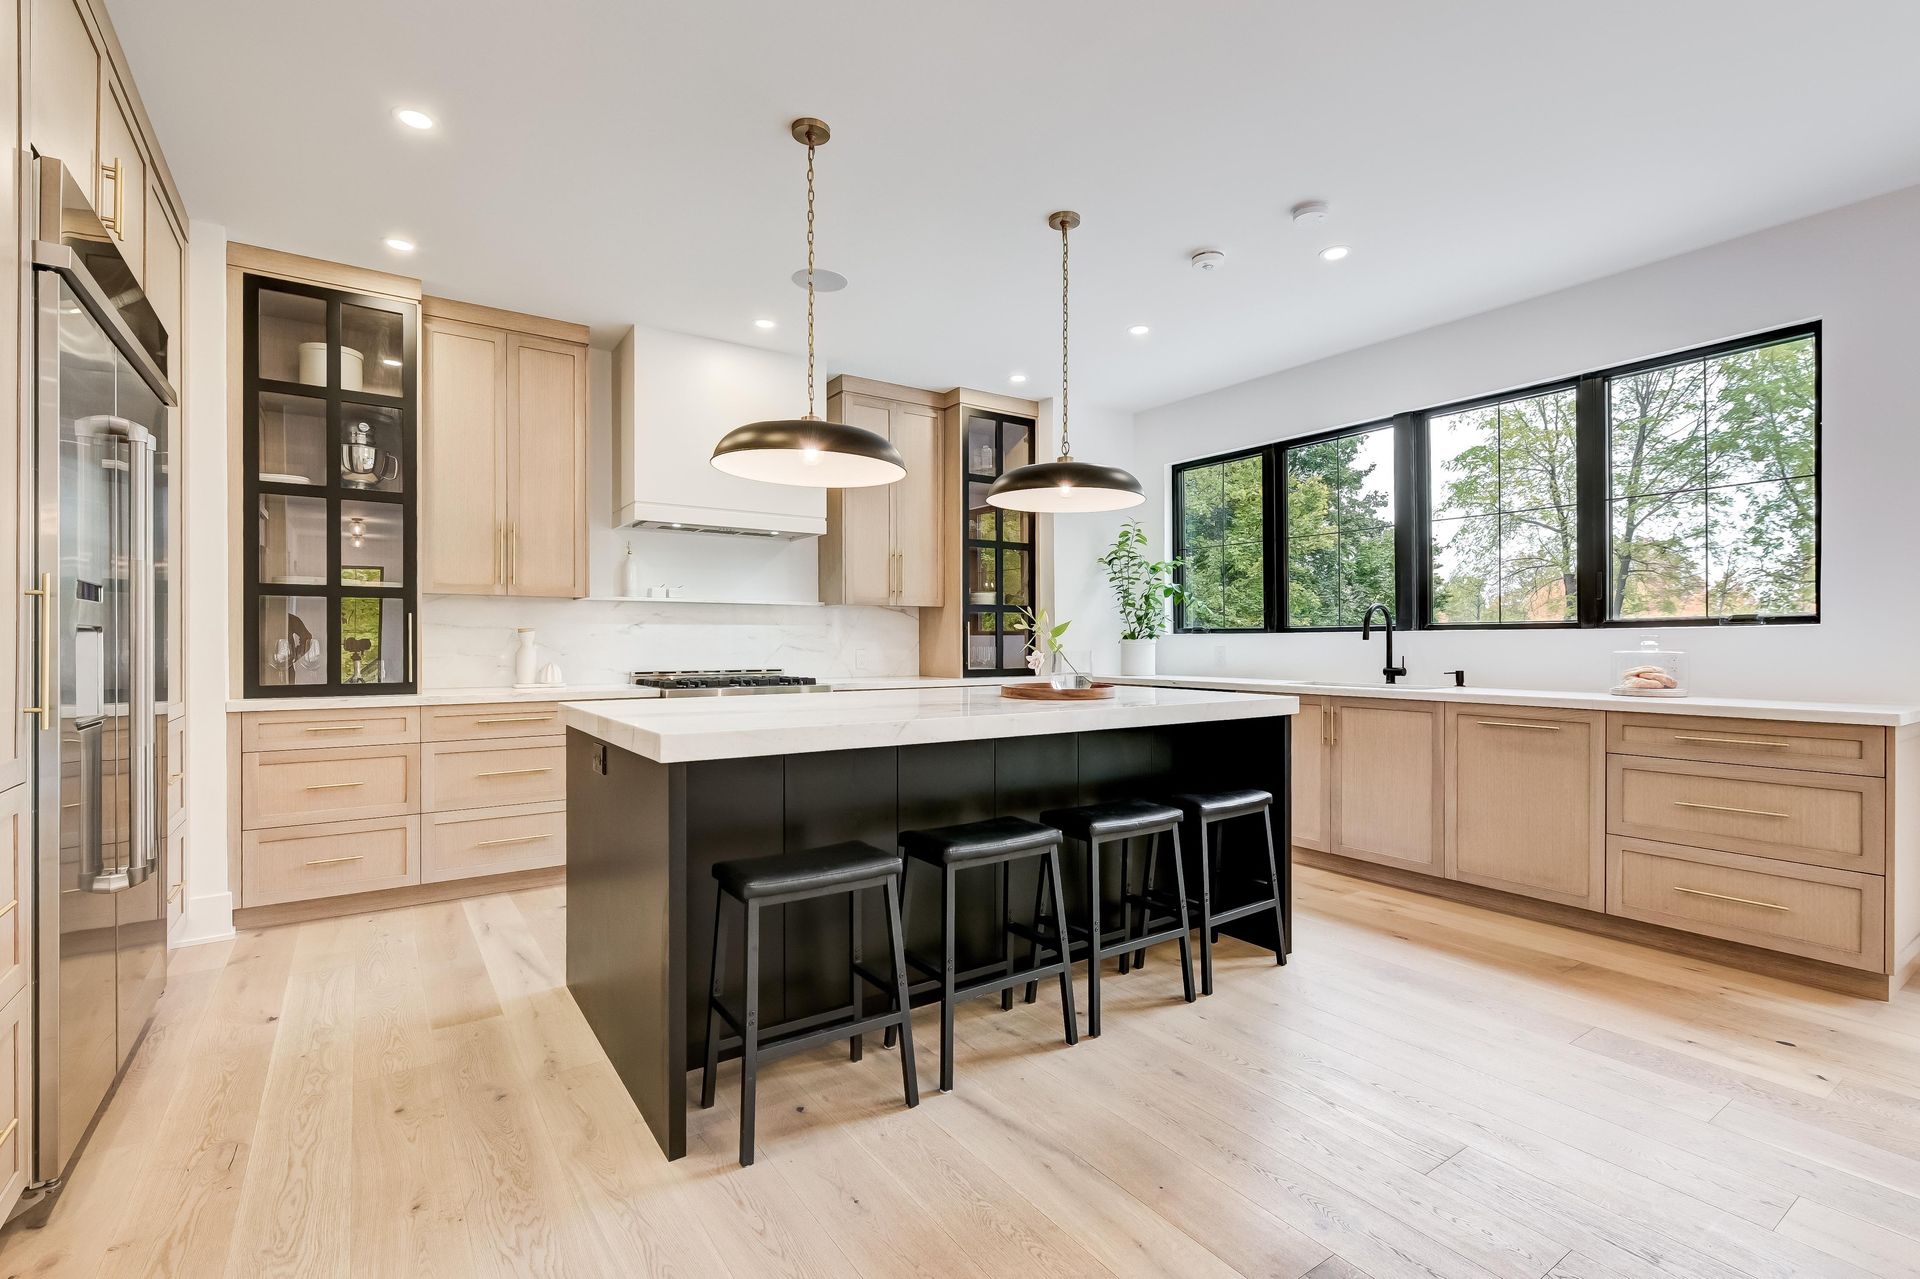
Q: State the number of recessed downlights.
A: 6